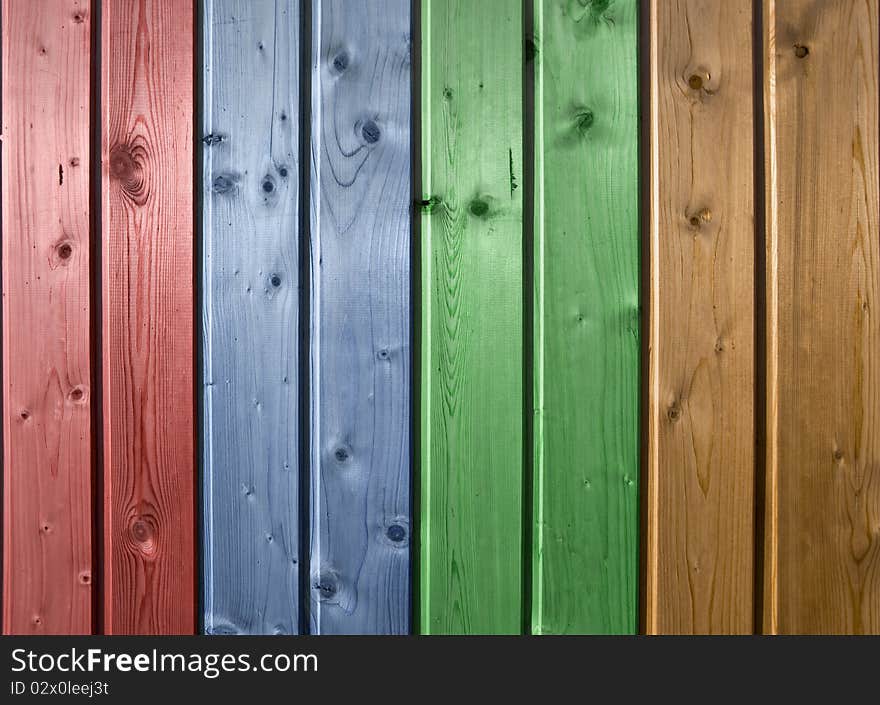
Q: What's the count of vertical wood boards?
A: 8